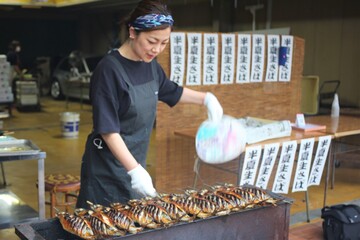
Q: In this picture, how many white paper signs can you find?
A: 13